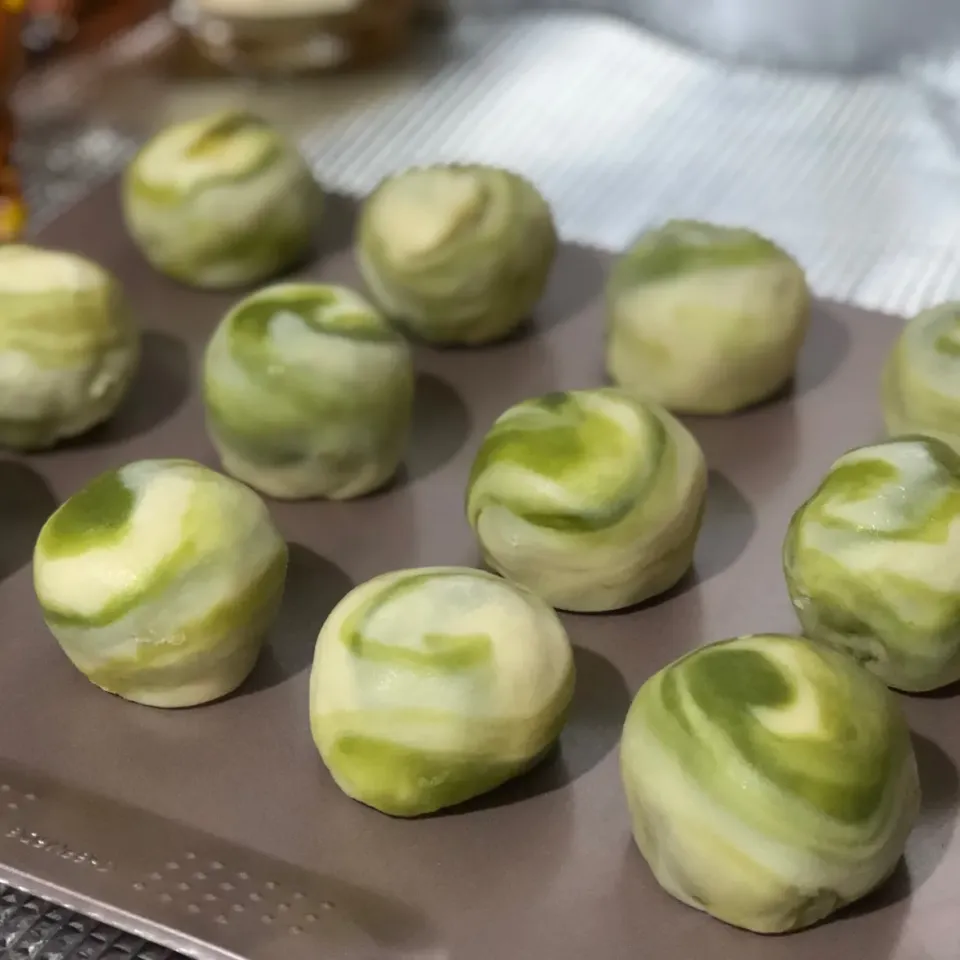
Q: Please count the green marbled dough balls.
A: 11